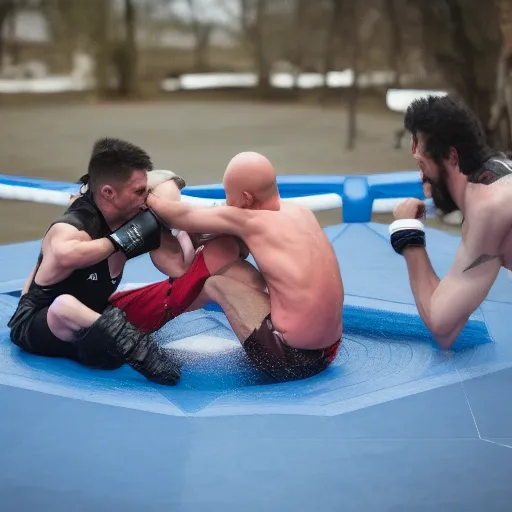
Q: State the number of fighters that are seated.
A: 2